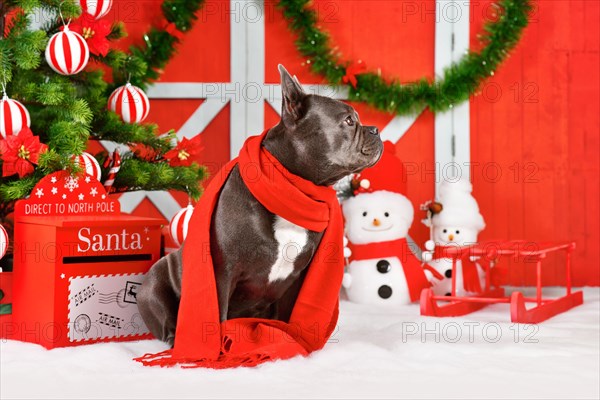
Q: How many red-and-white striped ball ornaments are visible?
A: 7